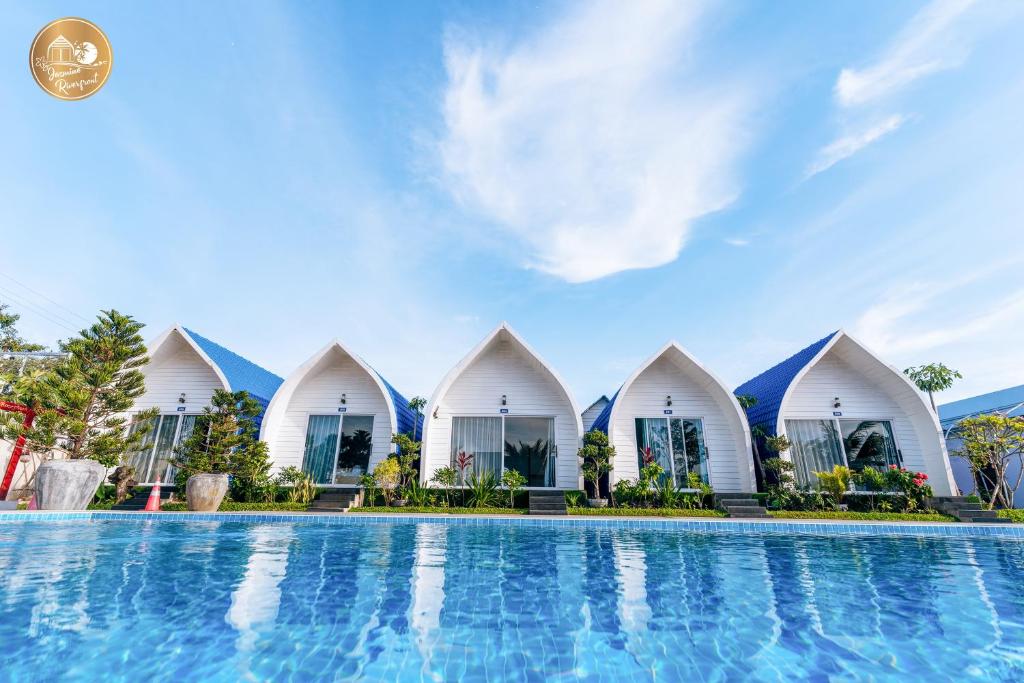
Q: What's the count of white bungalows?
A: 5